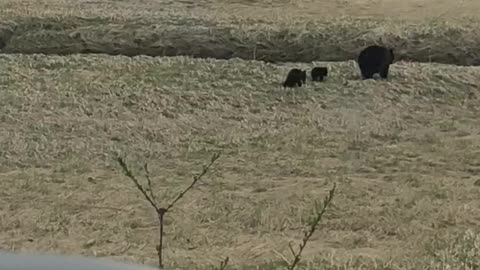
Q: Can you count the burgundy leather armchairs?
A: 0